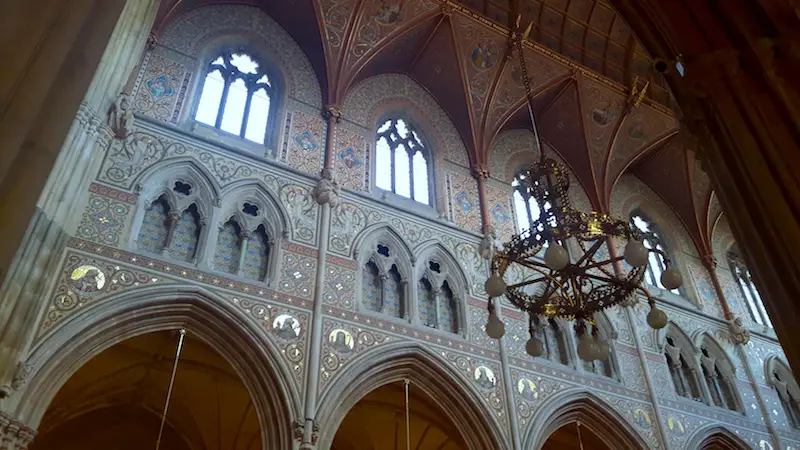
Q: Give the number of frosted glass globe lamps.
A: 9